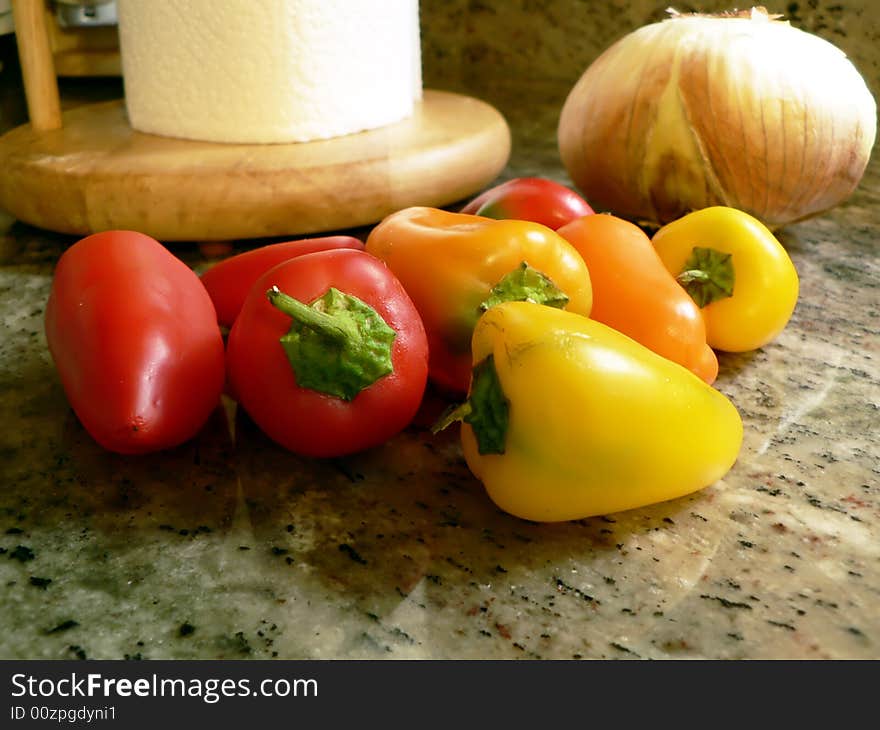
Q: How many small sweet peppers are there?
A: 8